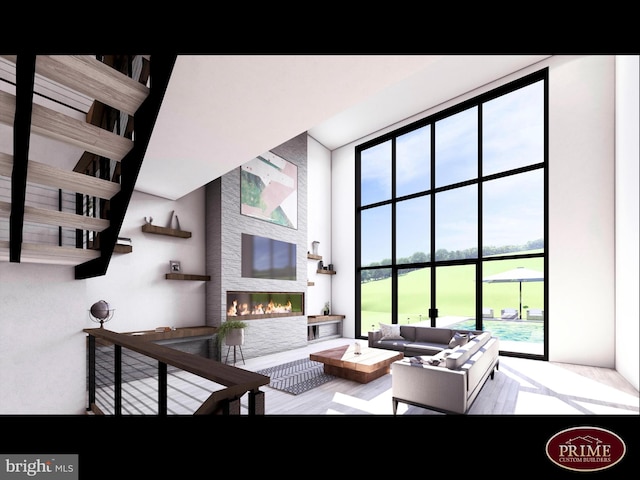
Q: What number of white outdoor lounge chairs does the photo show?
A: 3